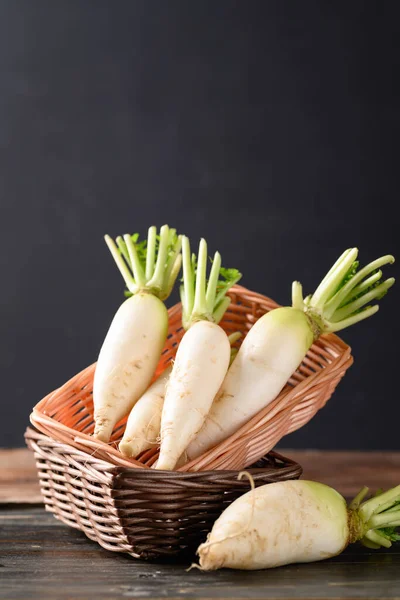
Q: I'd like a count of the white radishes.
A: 5